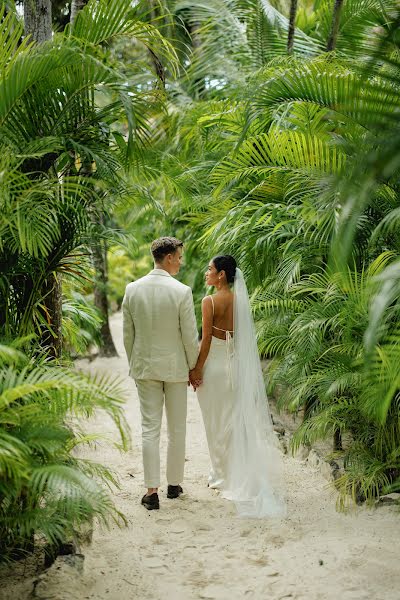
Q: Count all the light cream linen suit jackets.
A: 1